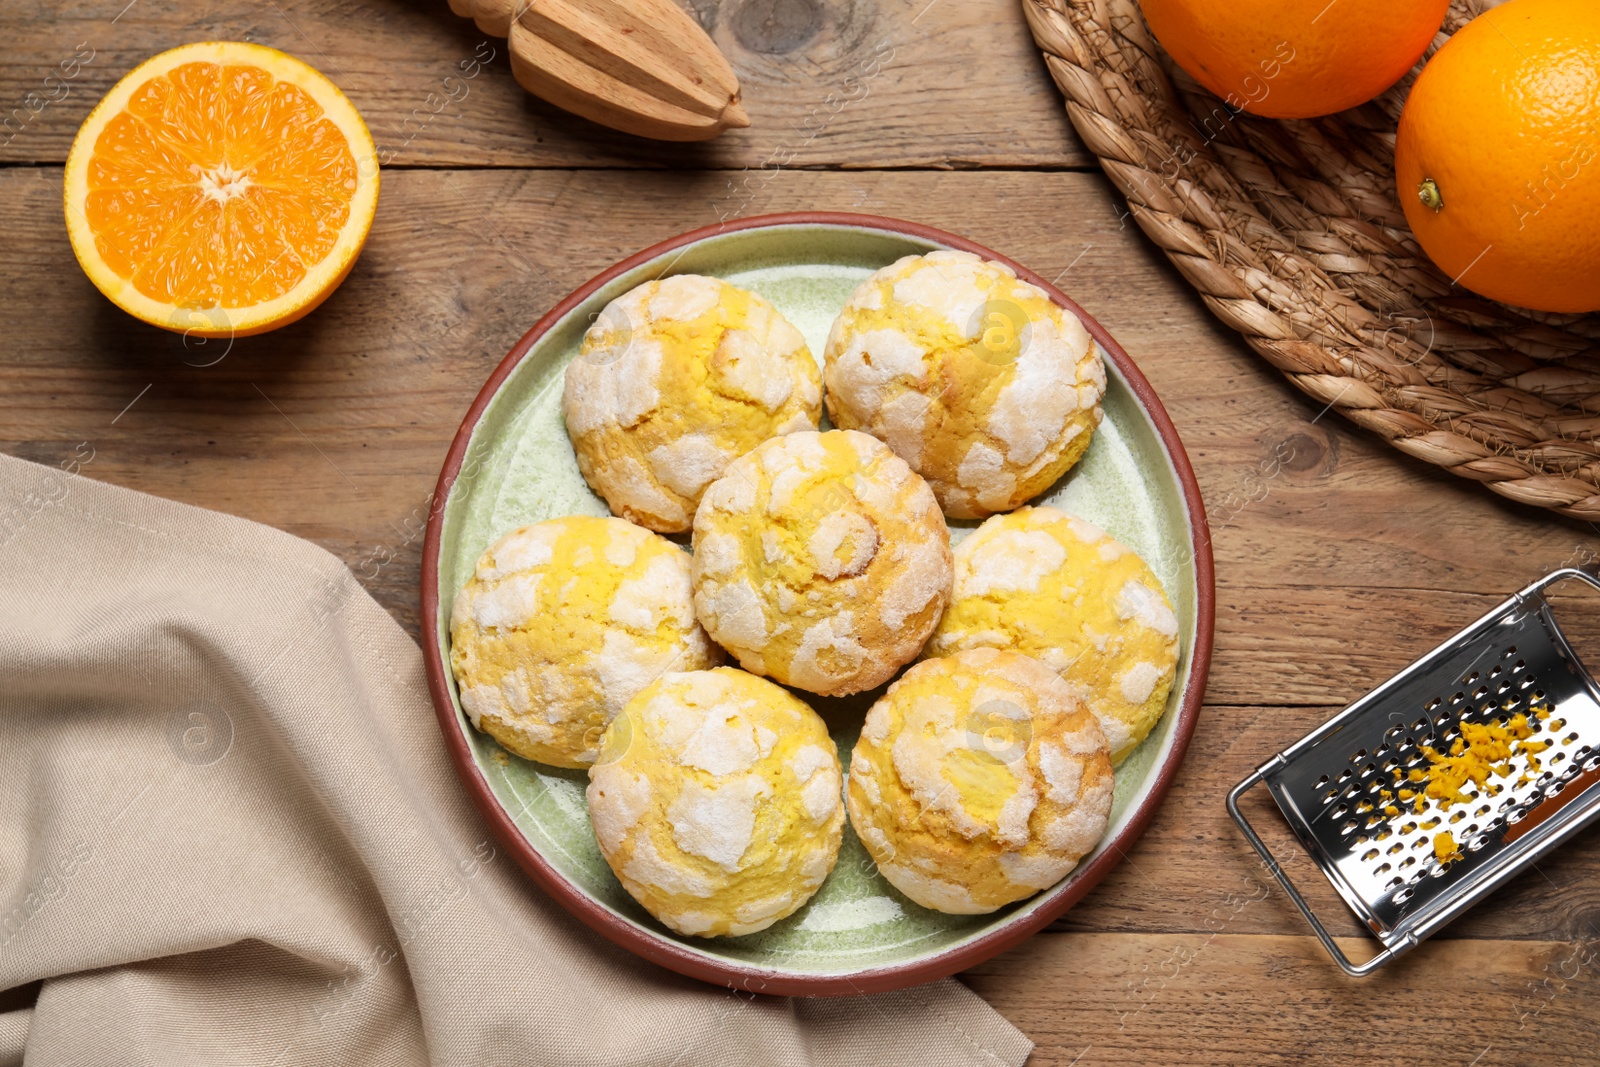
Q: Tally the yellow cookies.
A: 7